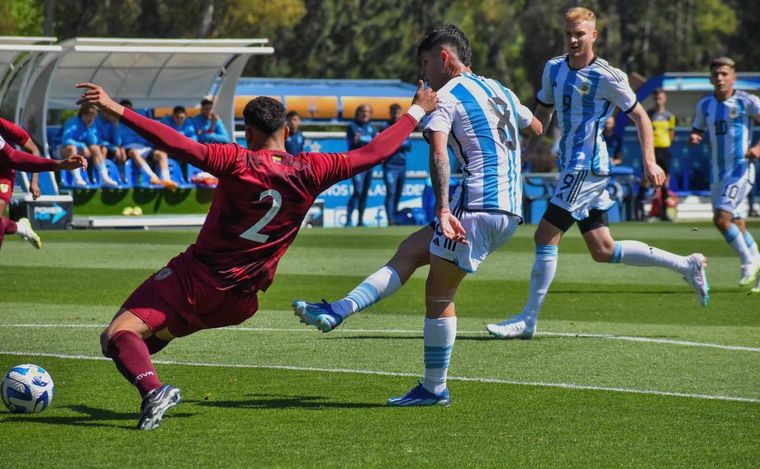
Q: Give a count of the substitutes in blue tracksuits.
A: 5